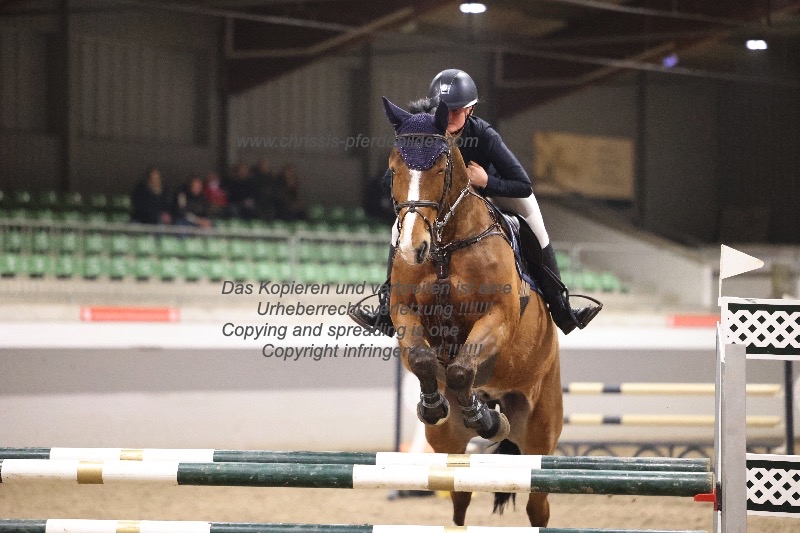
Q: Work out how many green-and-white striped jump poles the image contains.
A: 3